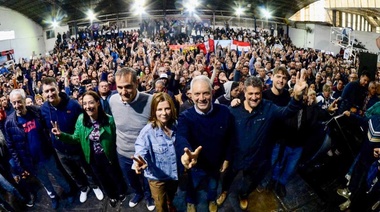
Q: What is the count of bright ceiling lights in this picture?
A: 6